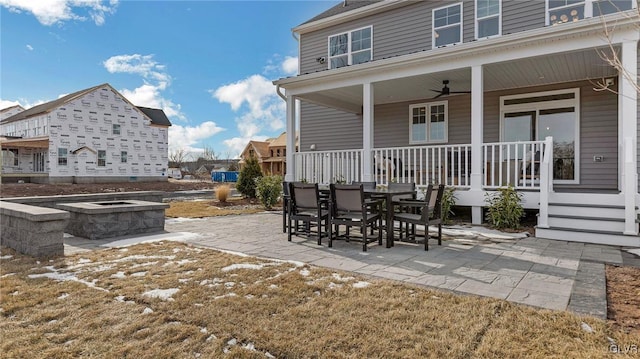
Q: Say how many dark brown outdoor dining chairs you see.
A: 6